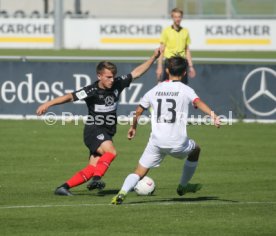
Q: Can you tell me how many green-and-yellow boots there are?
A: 2